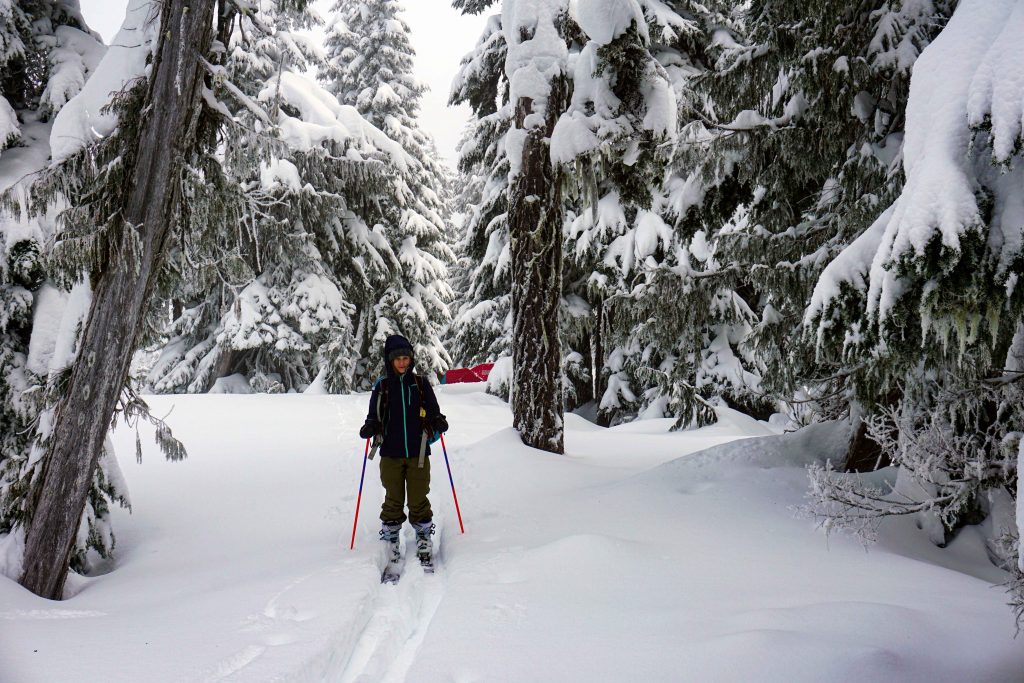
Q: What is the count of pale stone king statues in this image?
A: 0